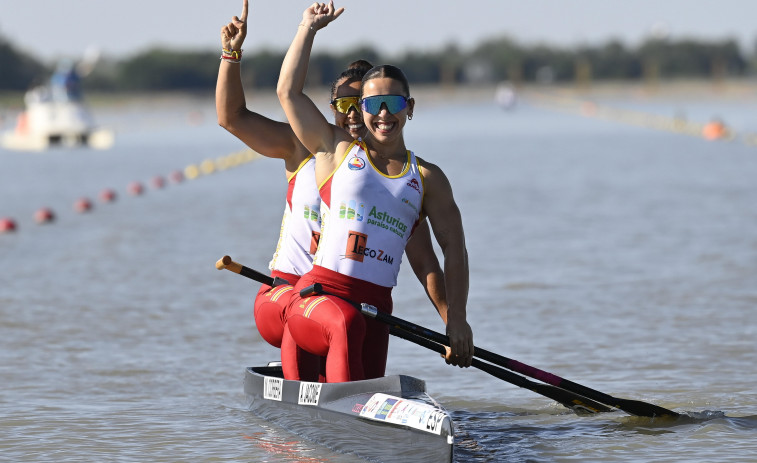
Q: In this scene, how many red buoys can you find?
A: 7